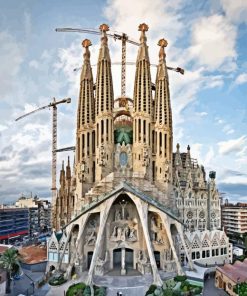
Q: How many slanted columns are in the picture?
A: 6